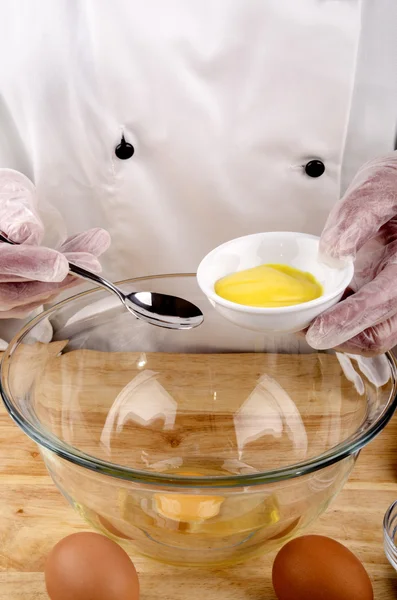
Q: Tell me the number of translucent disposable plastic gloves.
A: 2